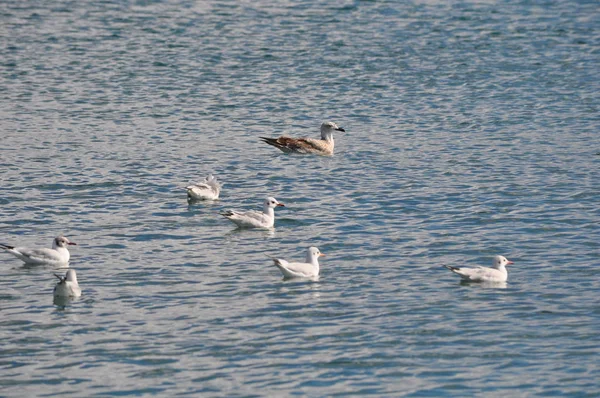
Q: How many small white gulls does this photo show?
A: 6